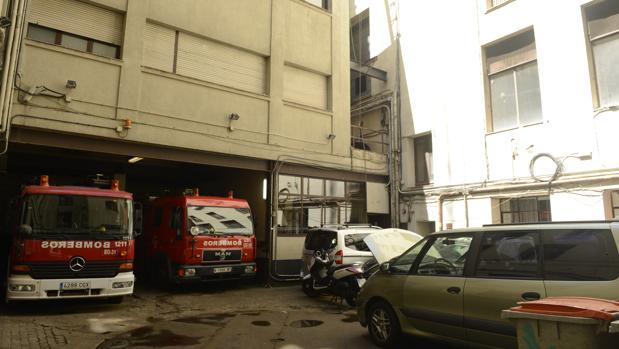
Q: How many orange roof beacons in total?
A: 4